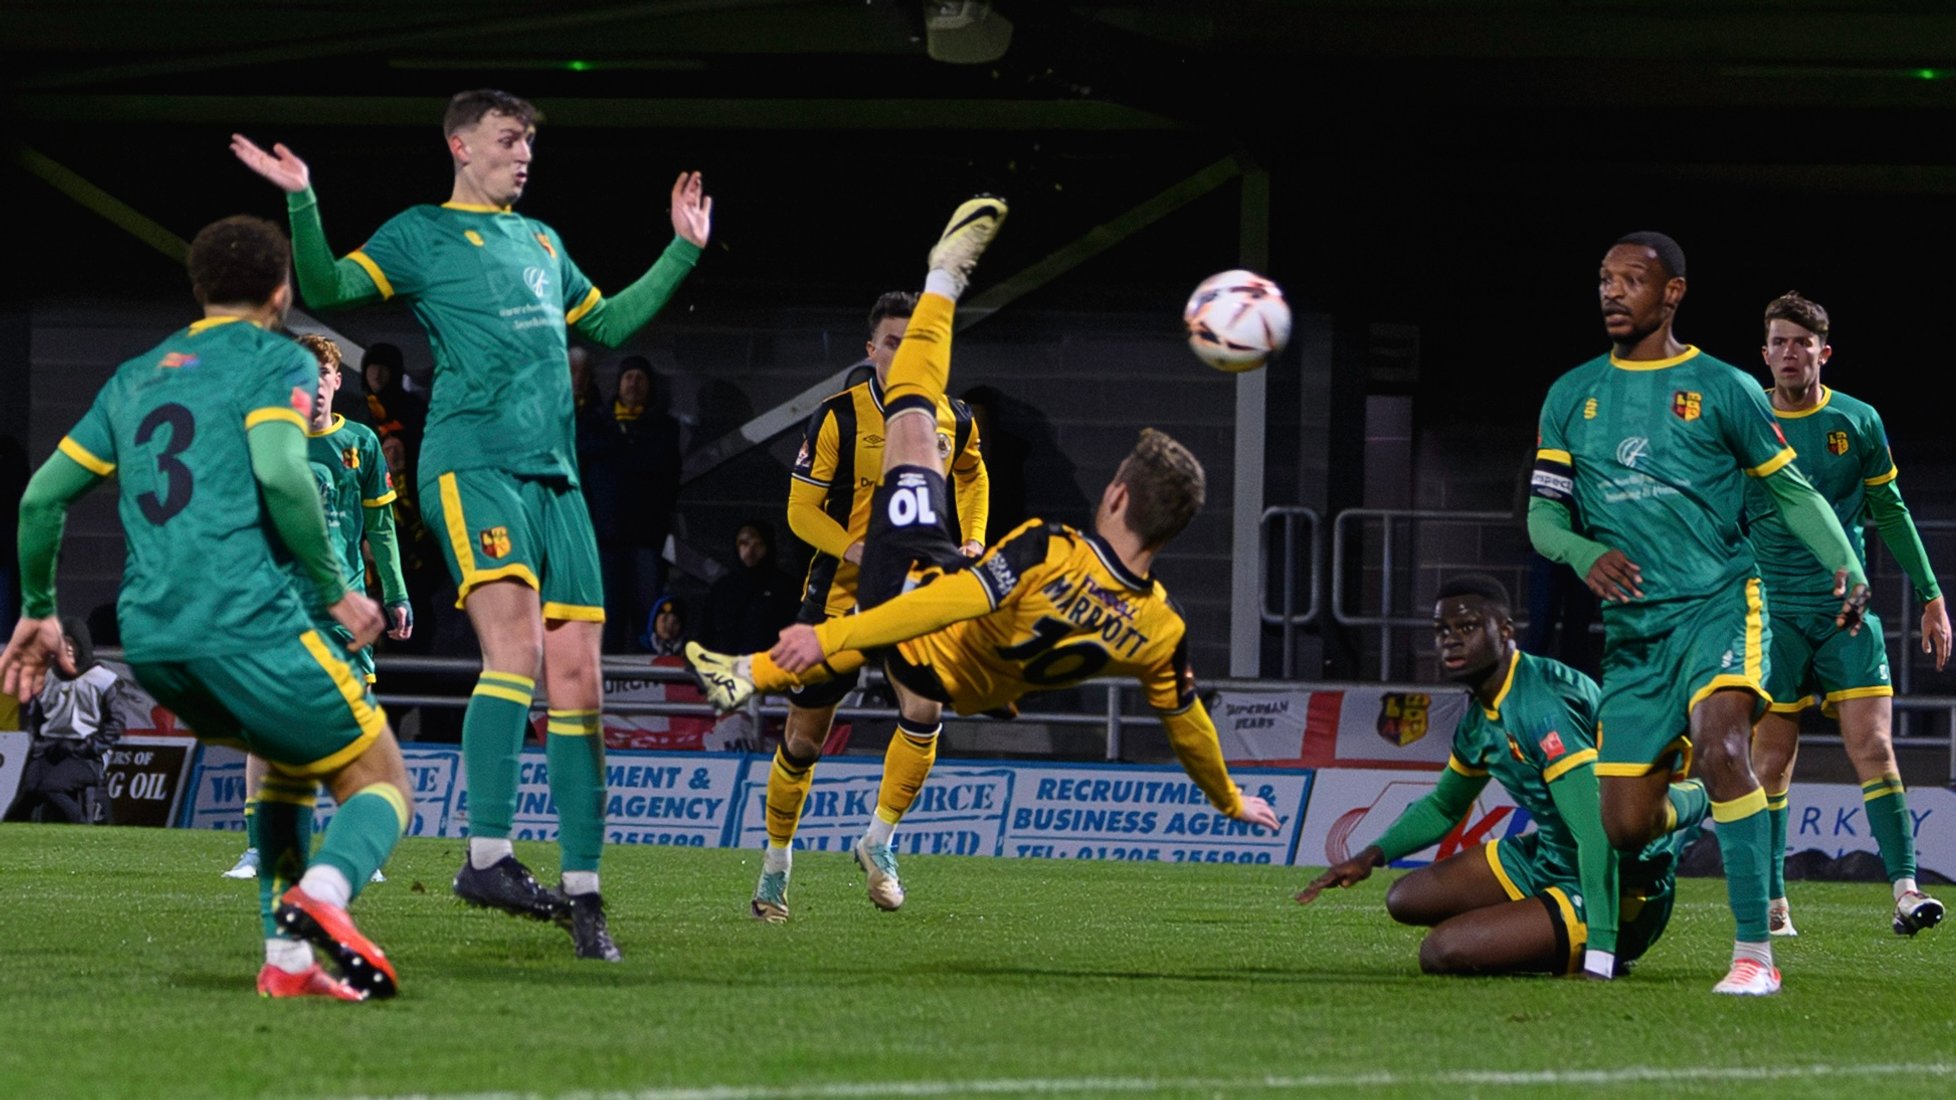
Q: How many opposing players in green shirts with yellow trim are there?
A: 6